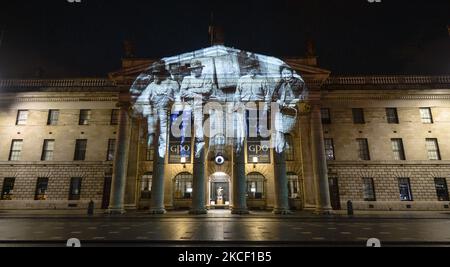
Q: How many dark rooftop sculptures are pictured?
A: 3